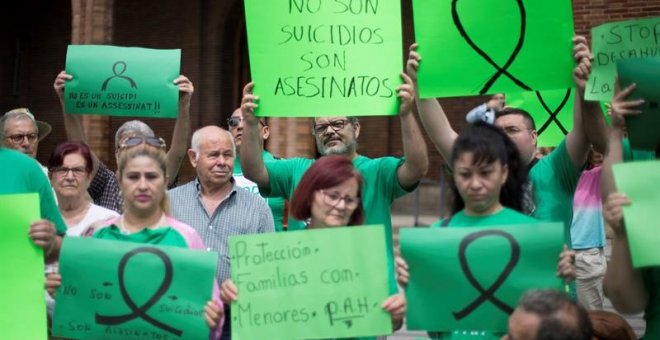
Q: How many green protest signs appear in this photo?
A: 11